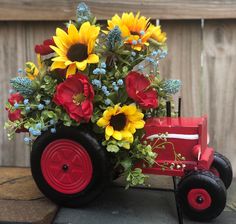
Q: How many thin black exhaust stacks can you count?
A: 2